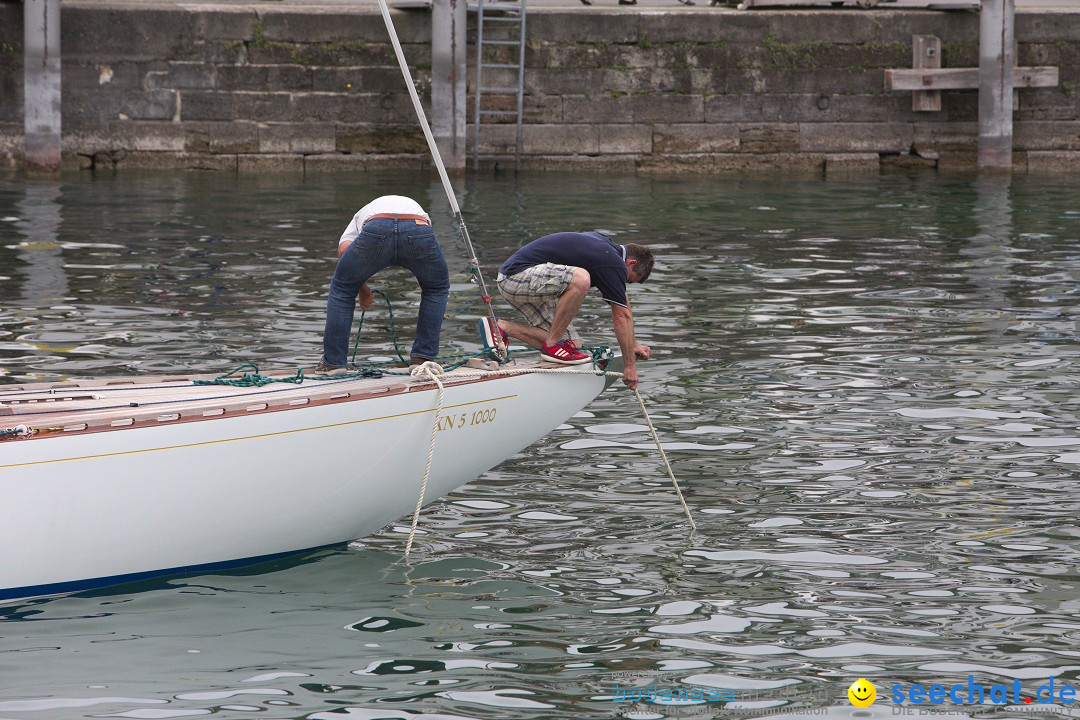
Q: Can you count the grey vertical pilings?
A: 3